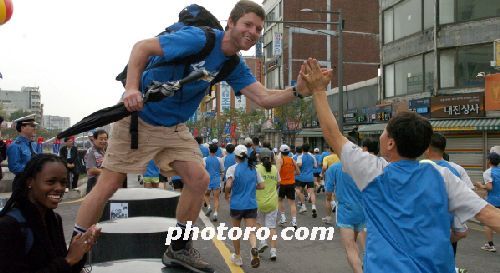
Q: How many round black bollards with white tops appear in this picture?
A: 3